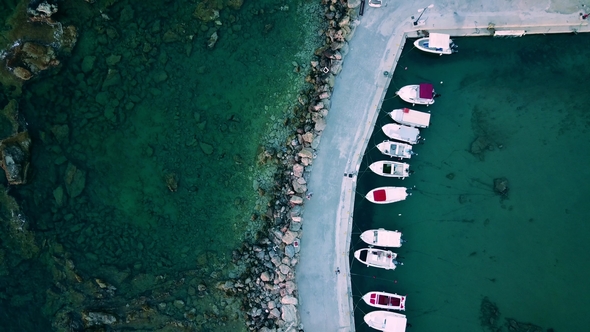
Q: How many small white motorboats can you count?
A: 11